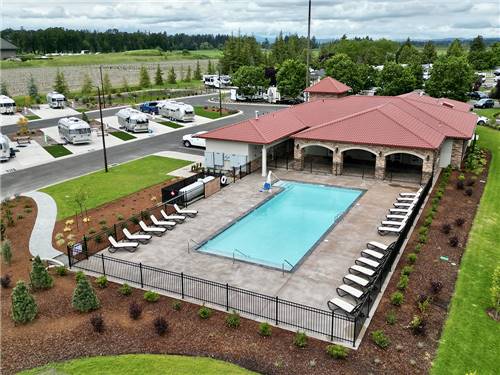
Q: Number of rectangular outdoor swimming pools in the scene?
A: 1